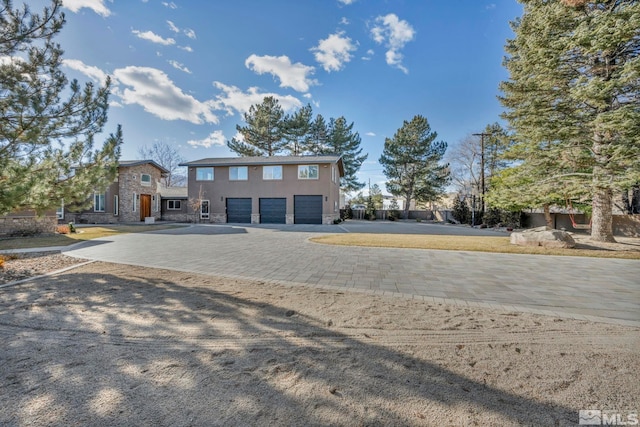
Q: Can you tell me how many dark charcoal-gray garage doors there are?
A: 3